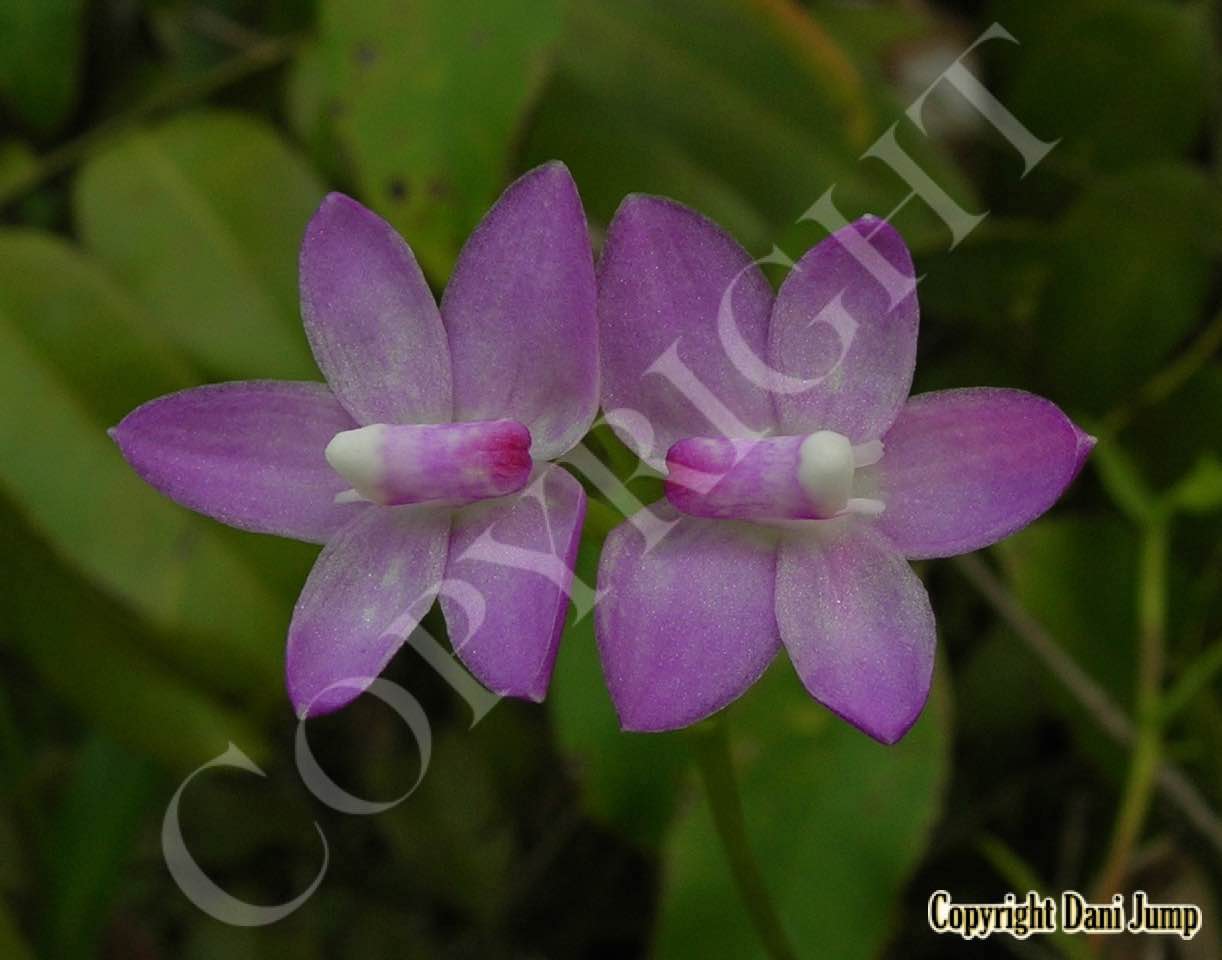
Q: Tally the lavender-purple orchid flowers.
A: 2